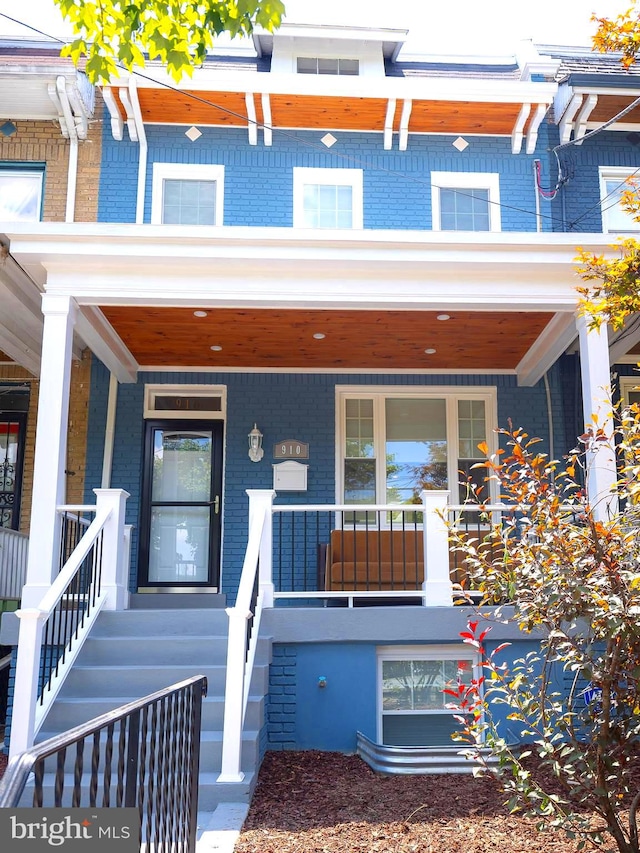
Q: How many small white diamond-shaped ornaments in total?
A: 3